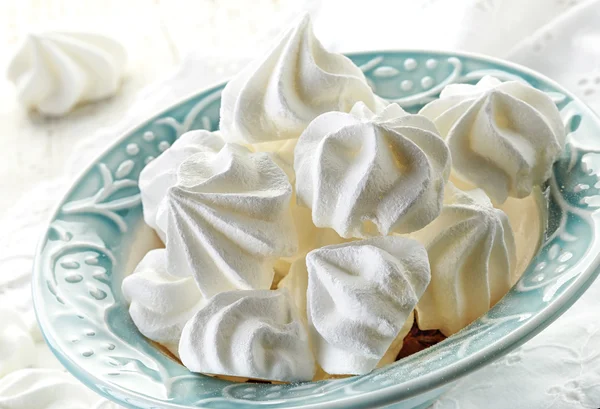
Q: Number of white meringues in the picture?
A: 10